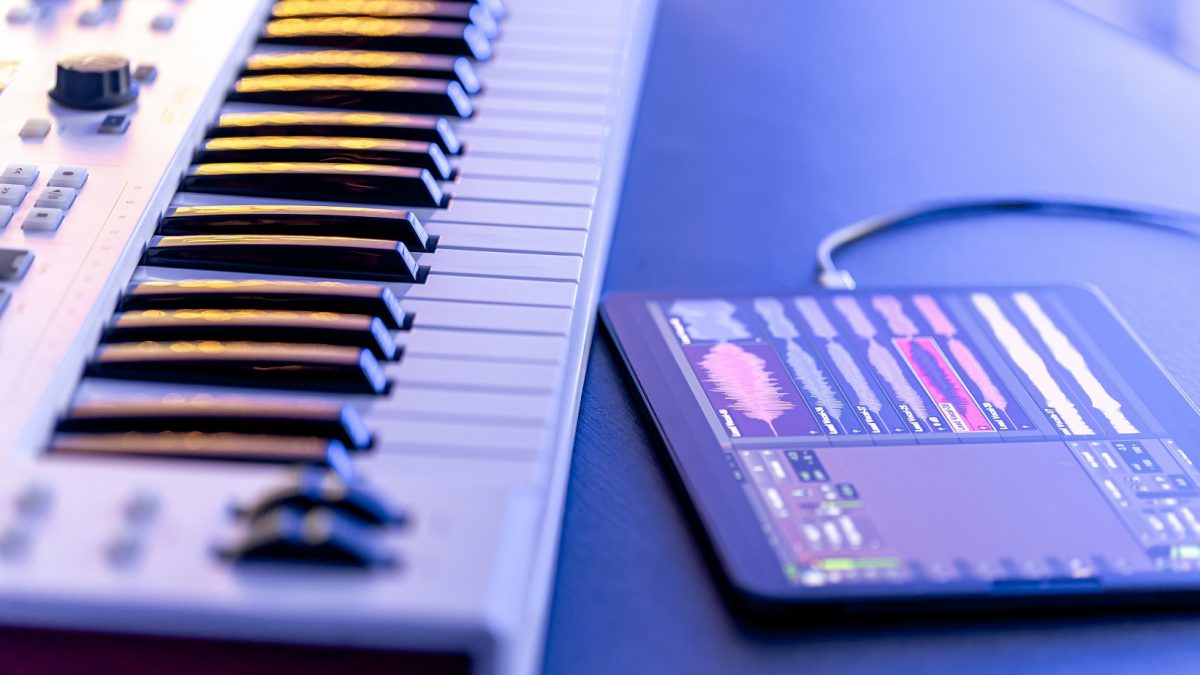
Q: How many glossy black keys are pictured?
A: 15